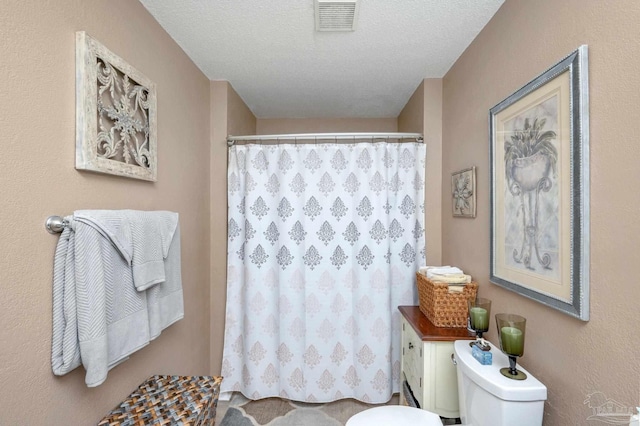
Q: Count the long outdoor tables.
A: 0